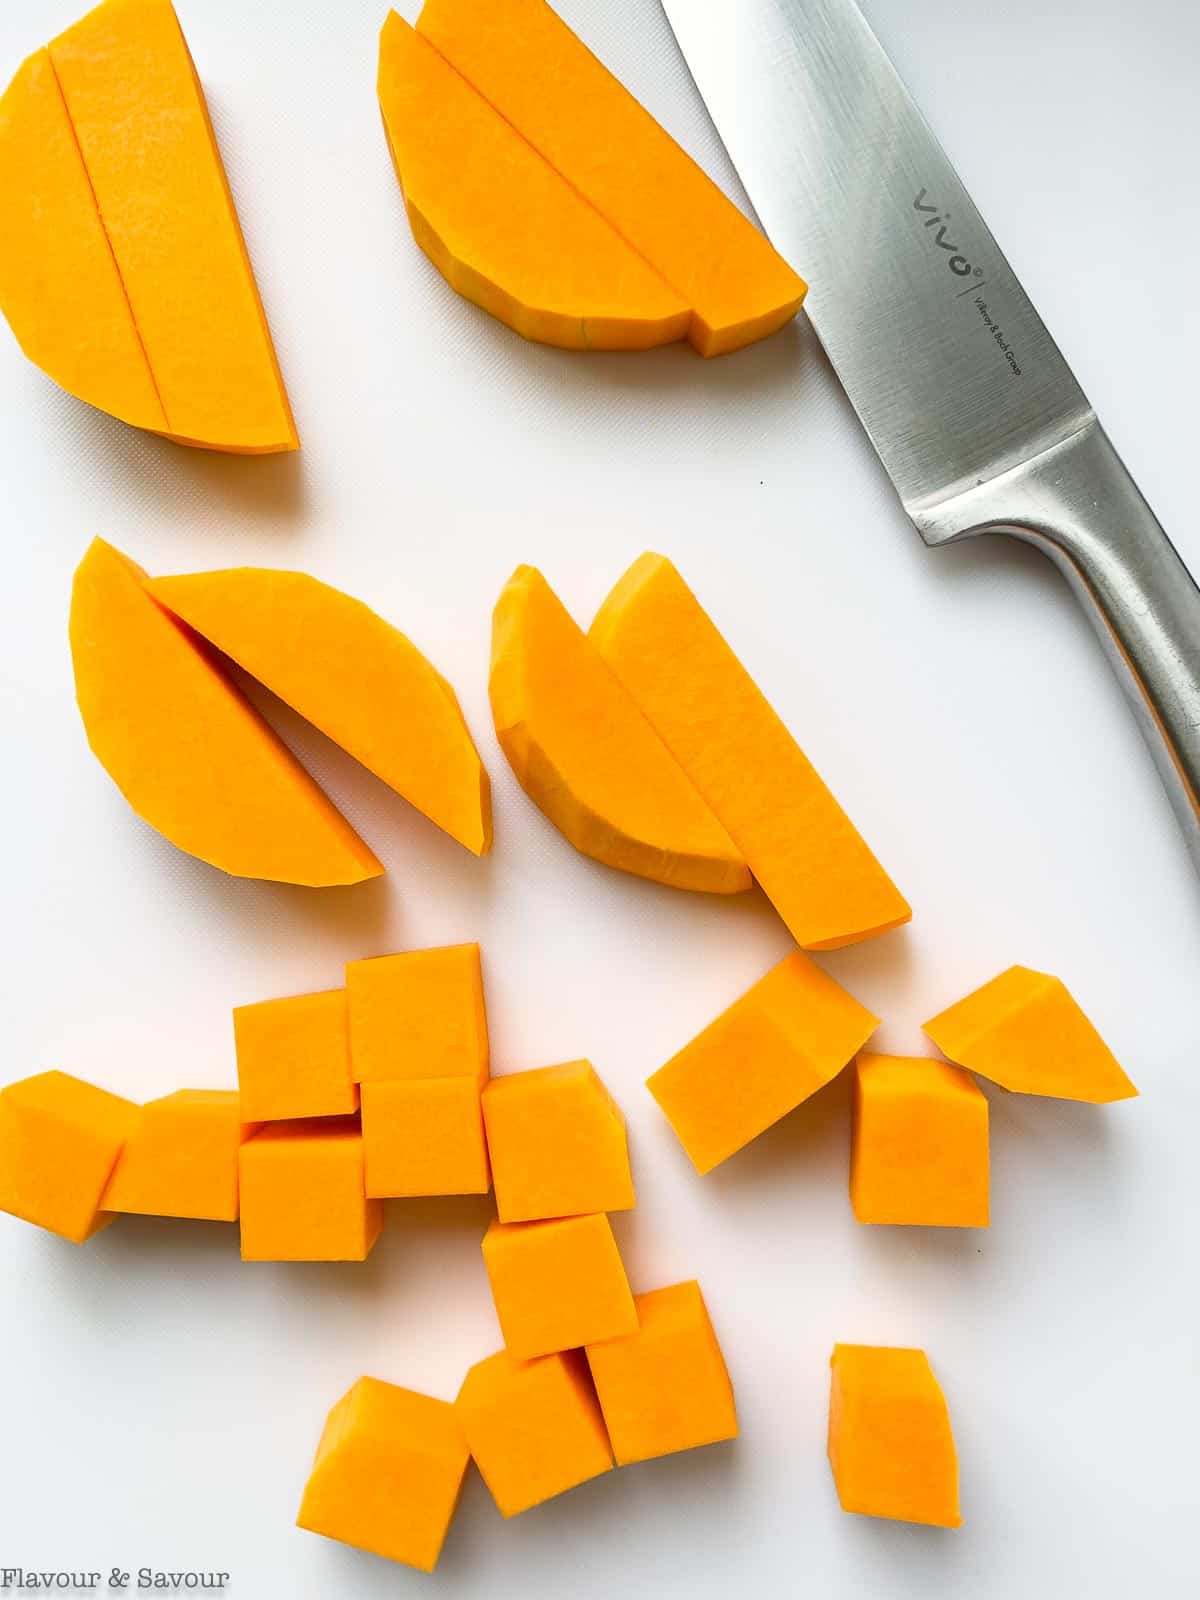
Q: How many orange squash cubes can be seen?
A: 15